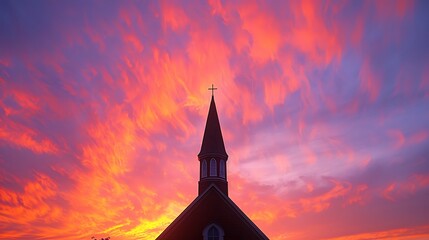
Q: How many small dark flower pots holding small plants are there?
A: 0